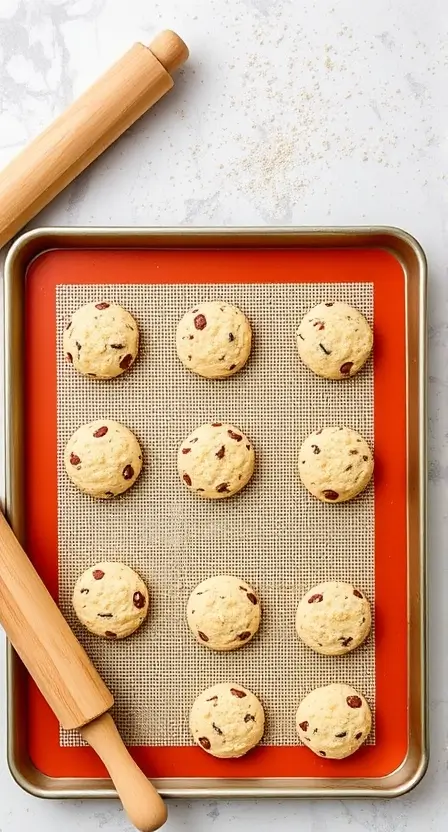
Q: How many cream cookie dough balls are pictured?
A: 11